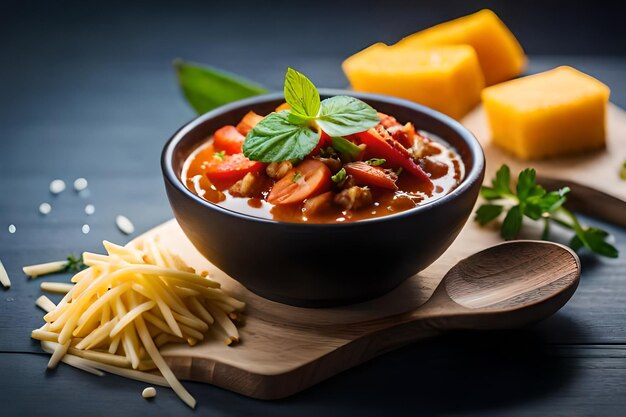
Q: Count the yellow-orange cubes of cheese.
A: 3